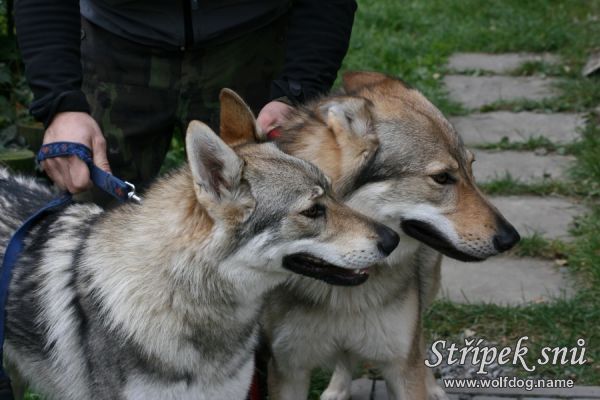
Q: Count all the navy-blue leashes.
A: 1